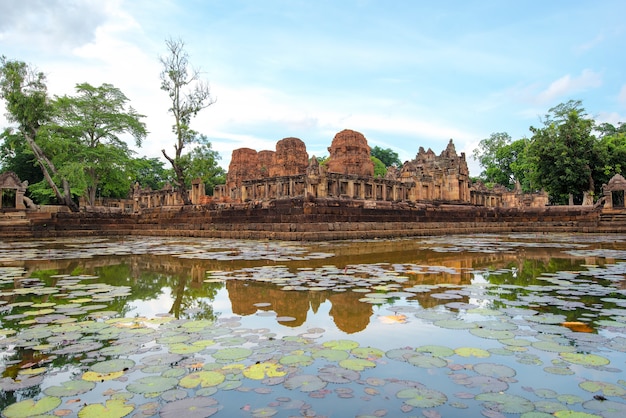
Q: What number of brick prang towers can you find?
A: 4